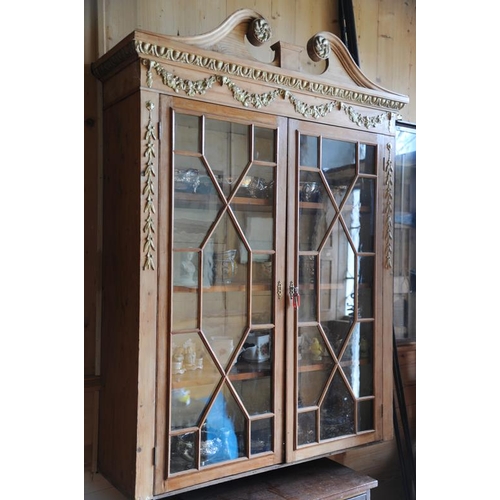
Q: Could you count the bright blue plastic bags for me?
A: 1